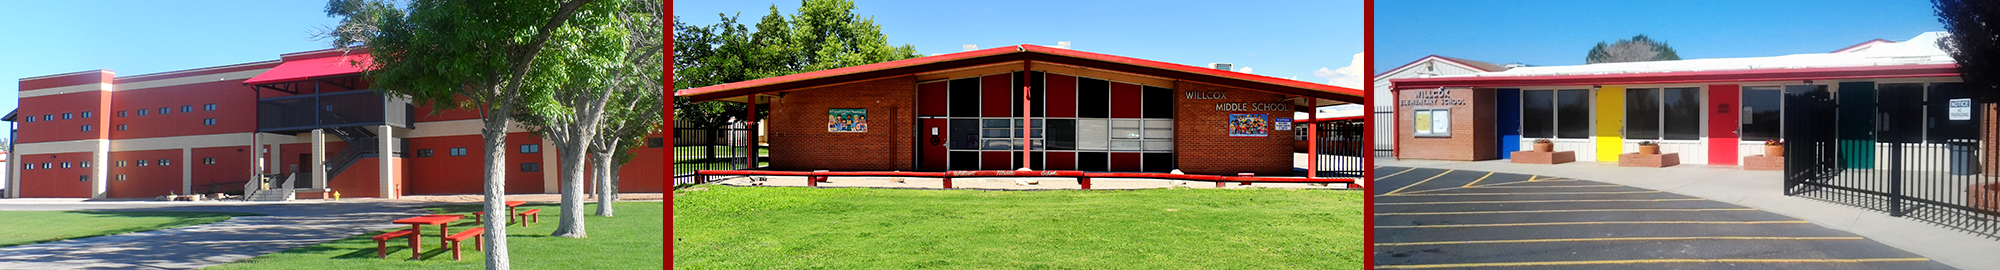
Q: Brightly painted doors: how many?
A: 4